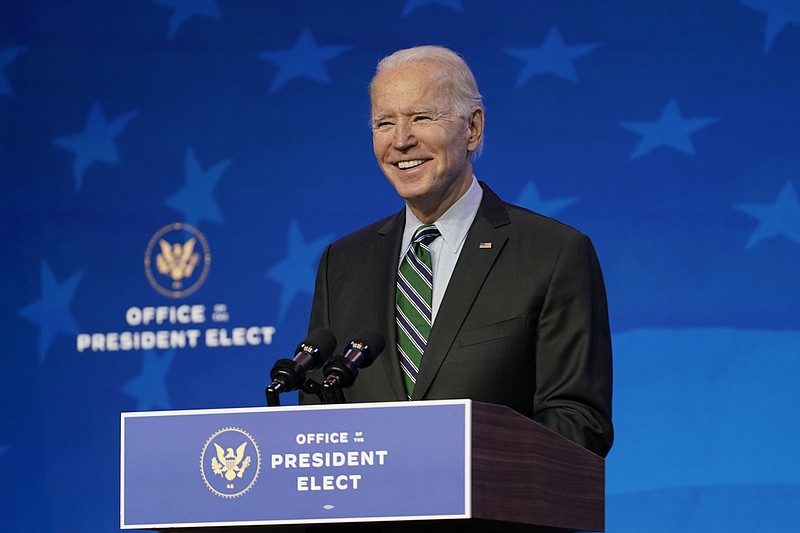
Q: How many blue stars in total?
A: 14